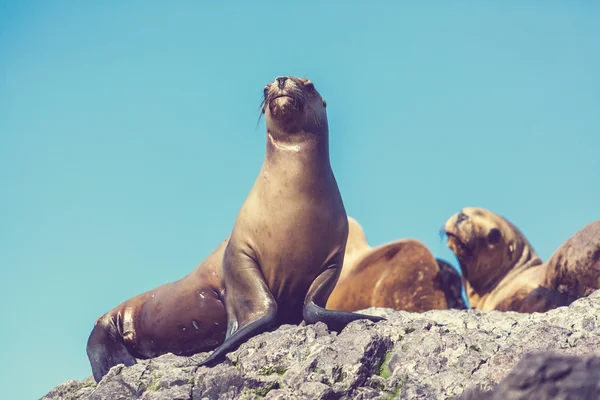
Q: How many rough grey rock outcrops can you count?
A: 1